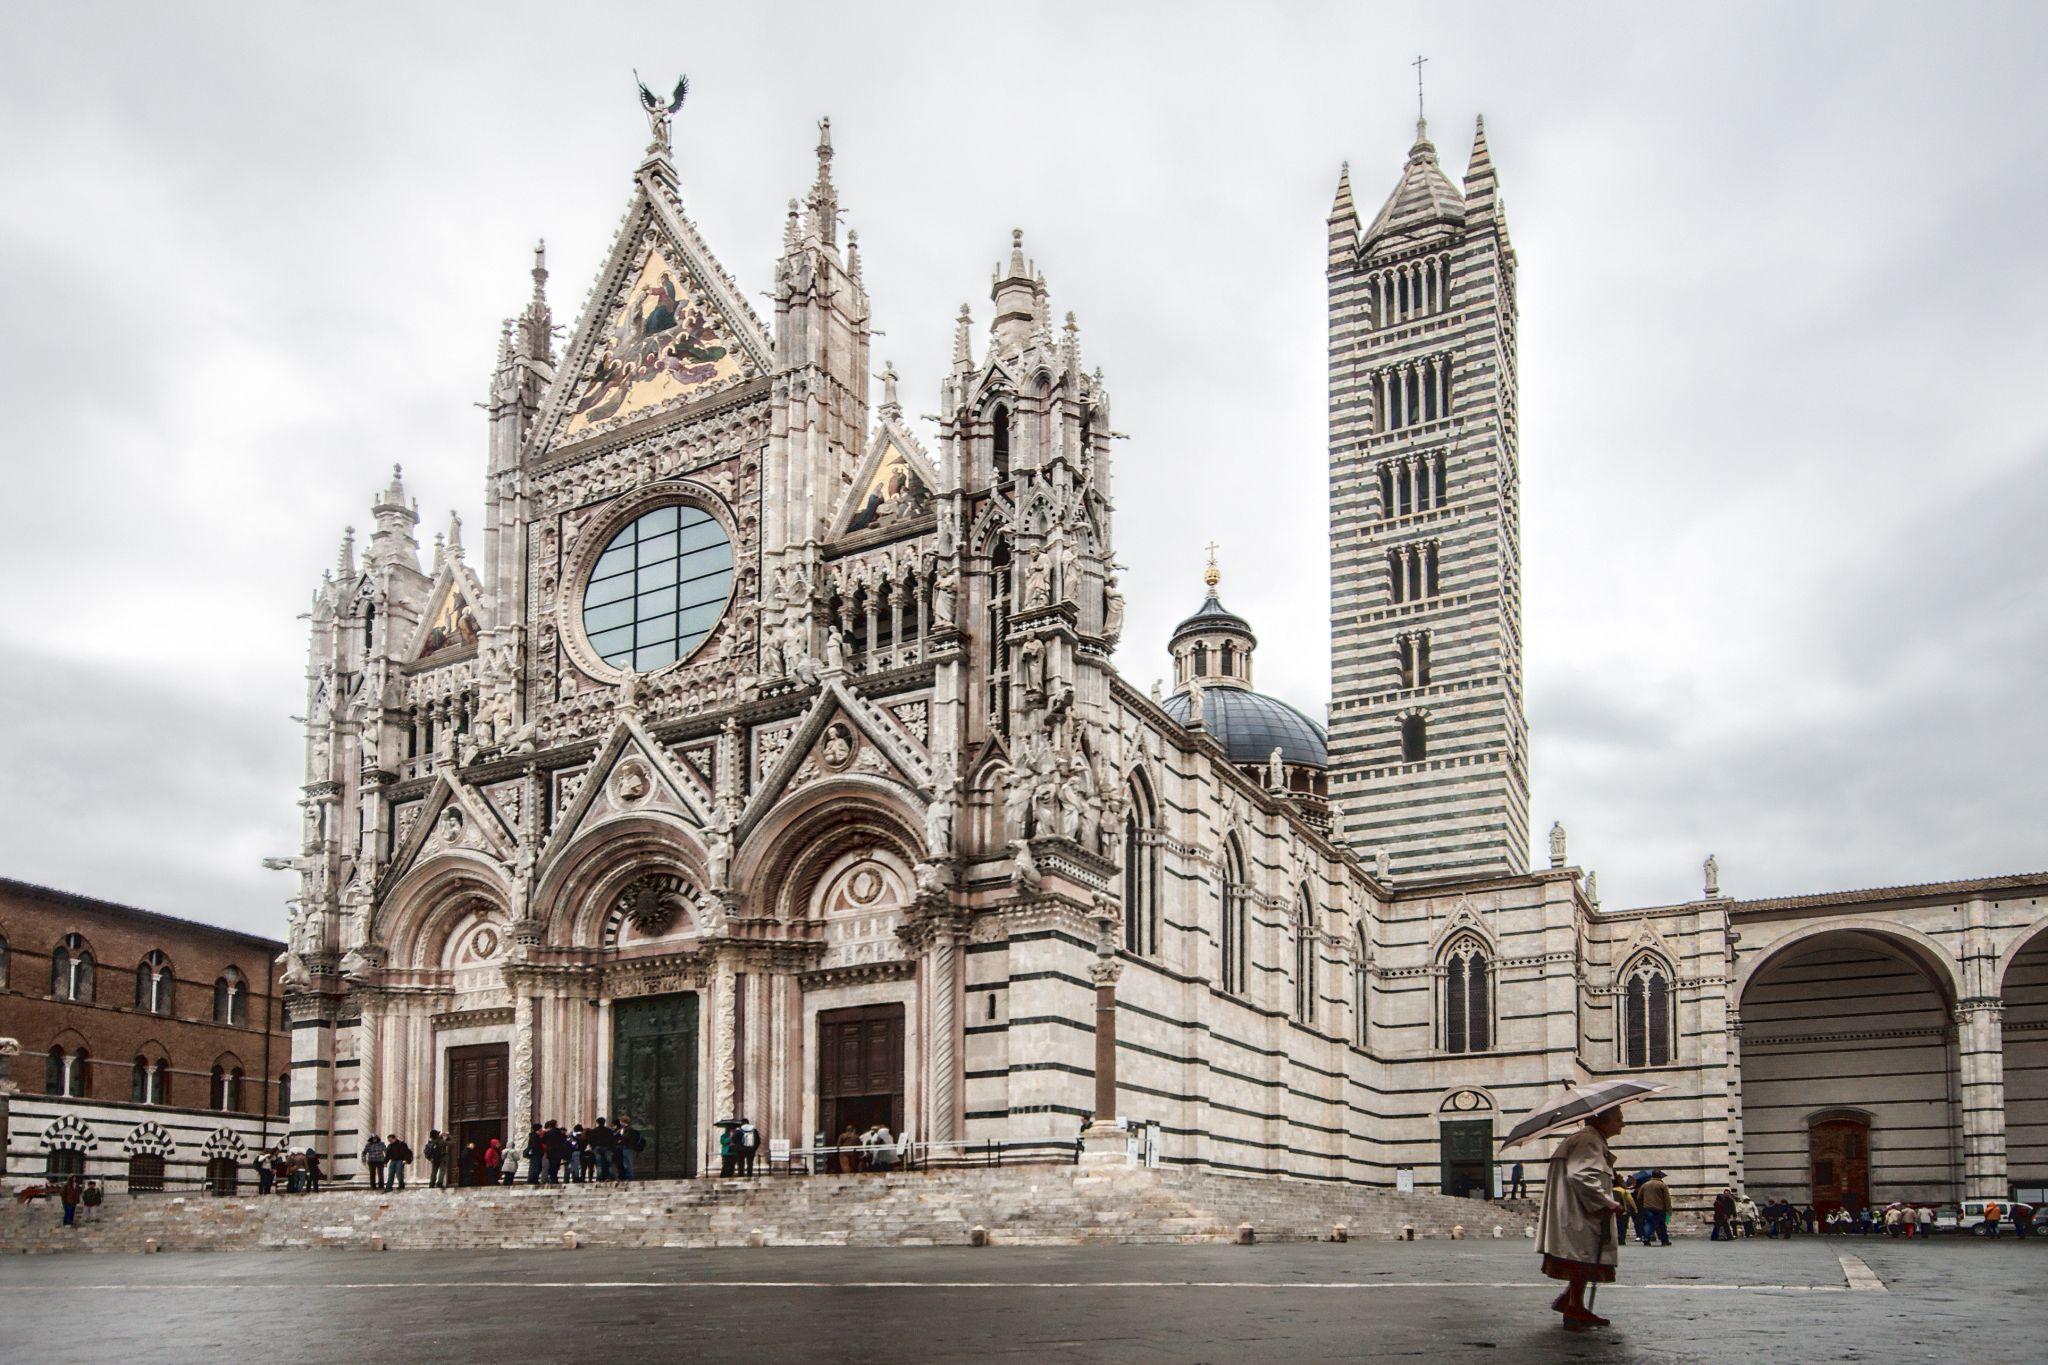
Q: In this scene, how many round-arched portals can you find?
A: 3